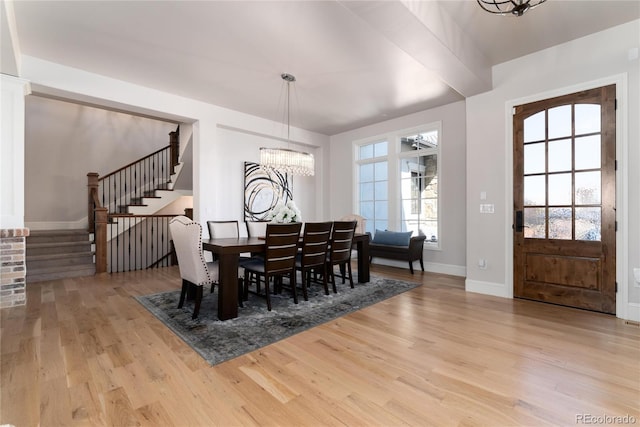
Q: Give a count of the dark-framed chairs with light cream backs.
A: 2